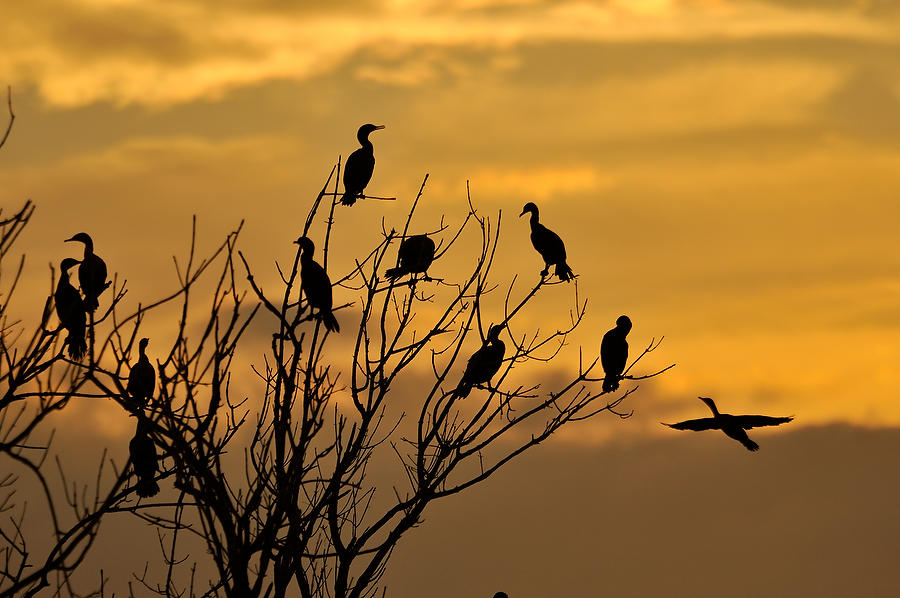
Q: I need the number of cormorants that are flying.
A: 1